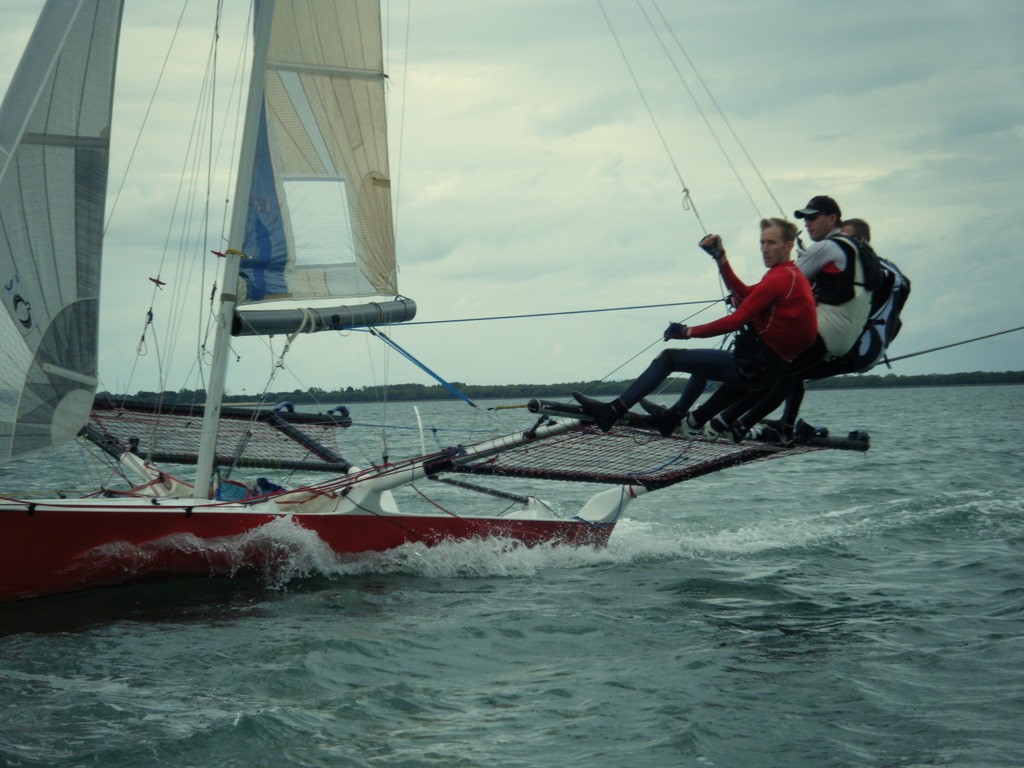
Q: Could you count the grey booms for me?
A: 1